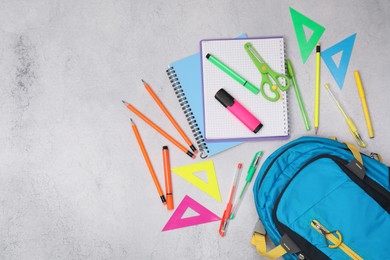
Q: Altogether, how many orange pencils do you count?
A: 3